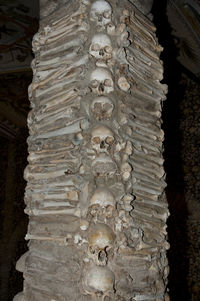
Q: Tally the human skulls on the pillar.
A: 9